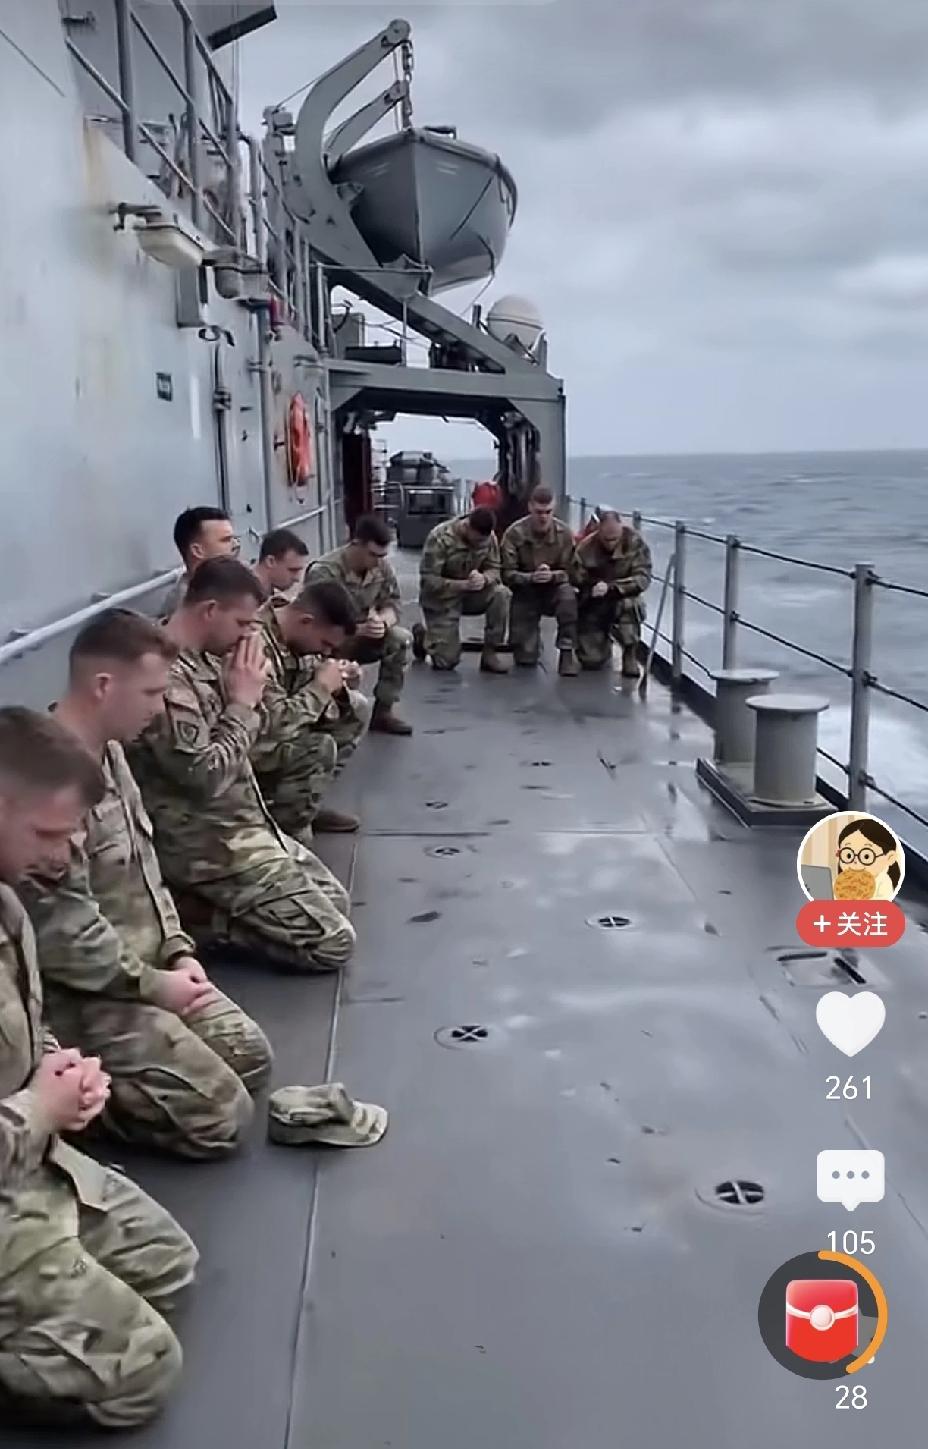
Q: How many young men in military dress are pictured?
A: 10